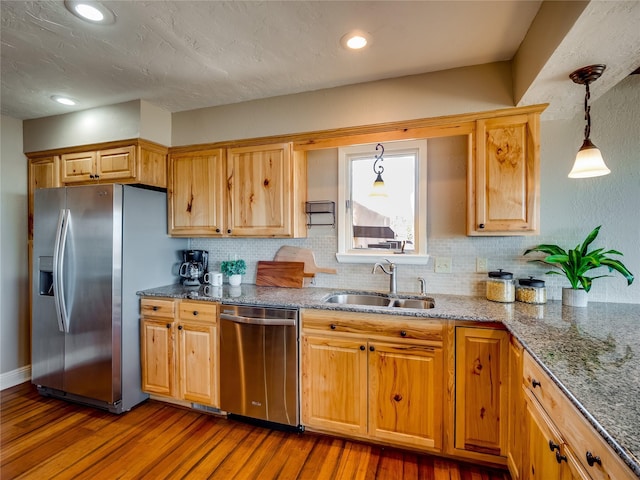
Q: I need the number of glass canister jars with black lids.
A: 2